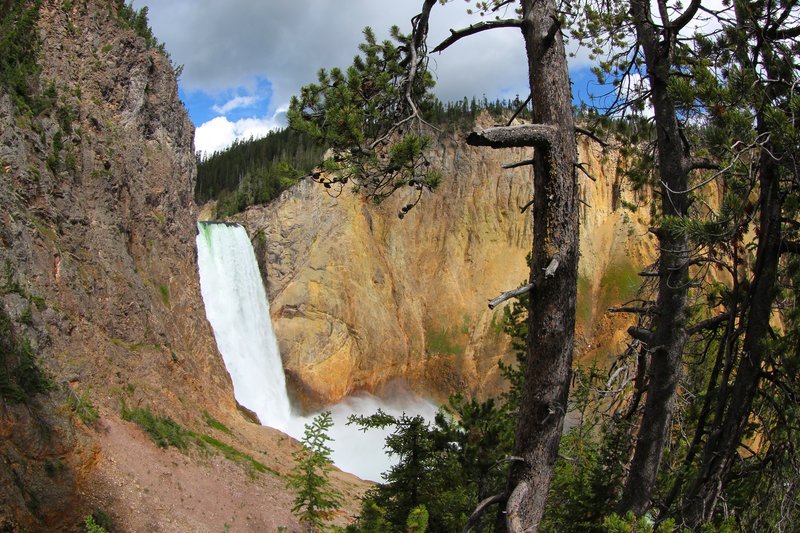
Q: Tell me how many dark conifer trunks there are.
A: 3